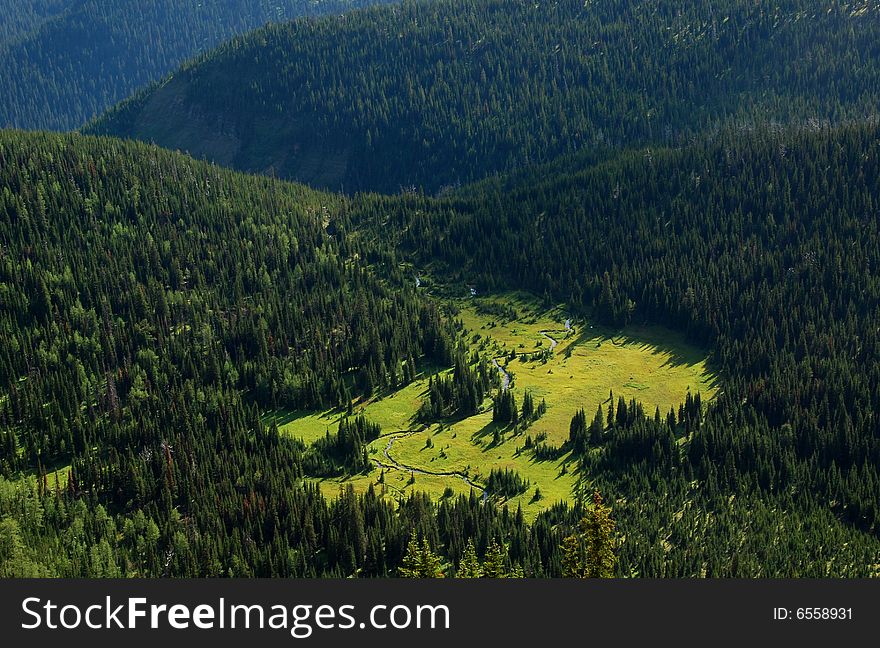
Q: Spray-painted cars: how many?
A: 0